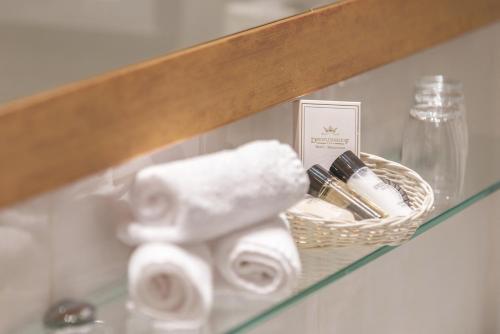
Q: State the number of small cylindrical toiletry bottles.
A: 2